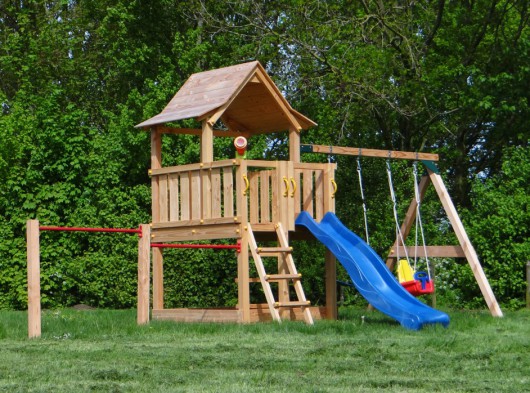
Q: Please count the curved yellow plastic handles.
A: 4